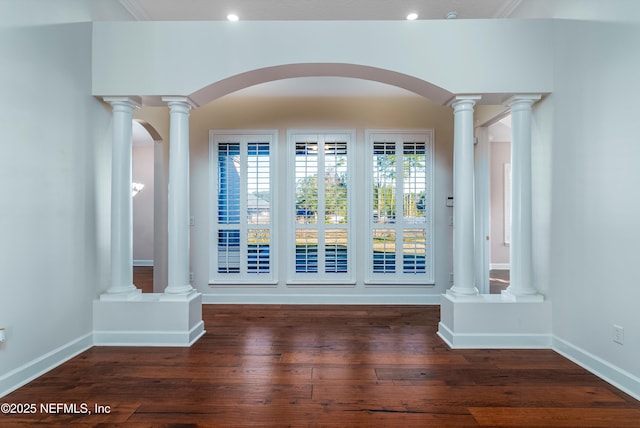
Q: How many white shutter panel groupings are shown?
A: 3